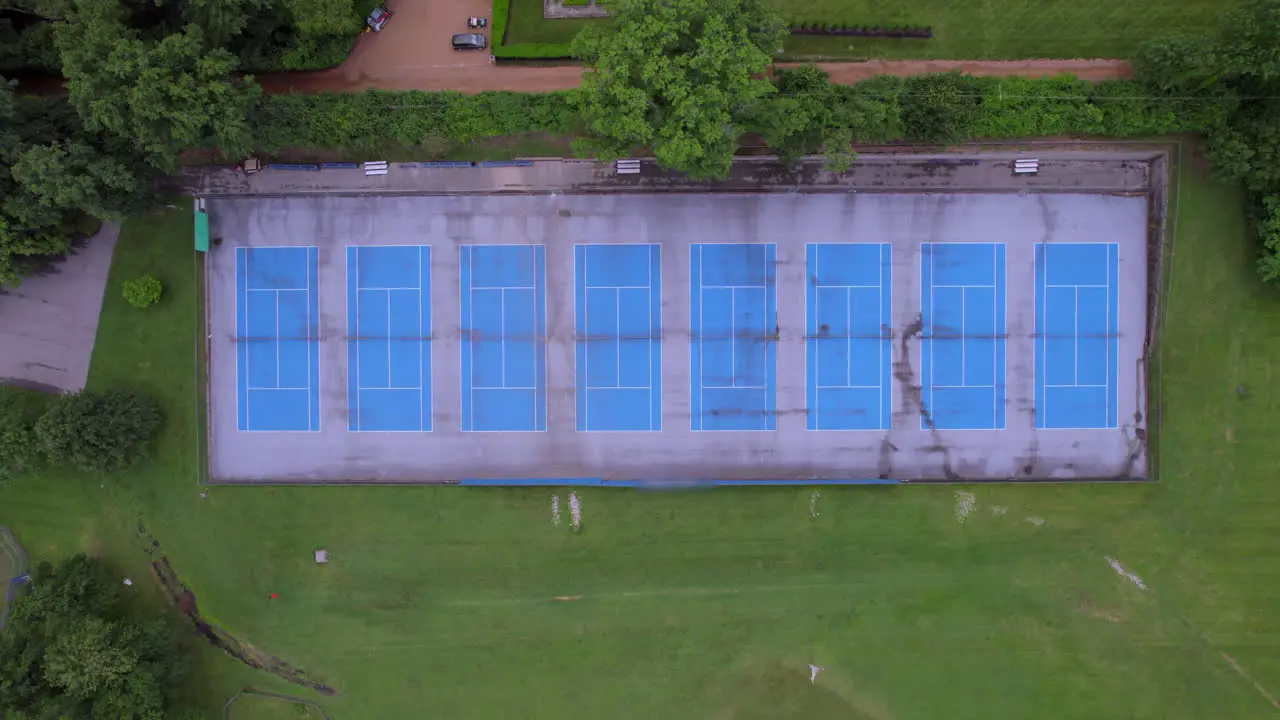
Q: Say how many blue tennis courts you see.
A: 8